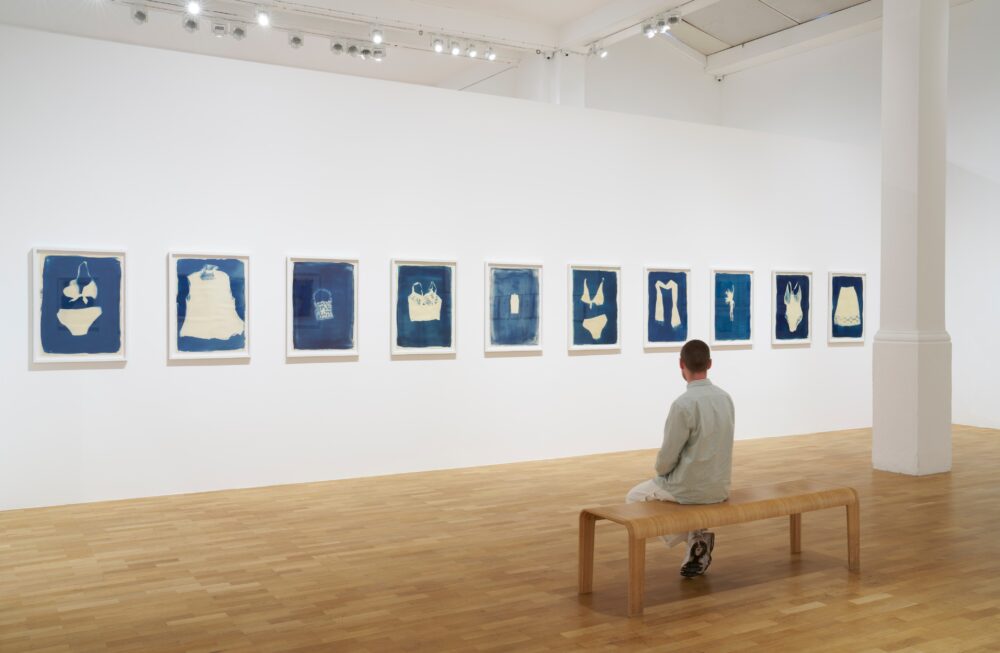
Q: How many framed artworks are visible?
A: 10